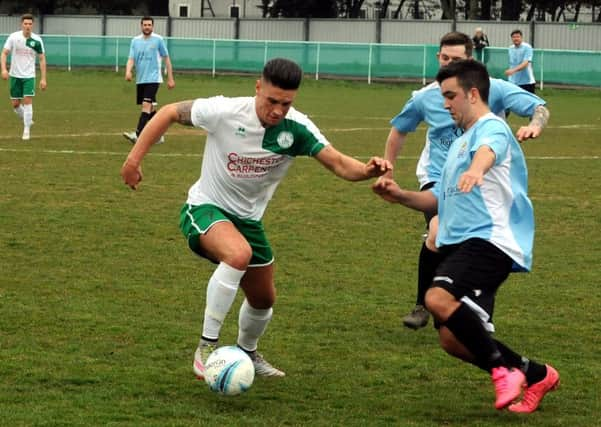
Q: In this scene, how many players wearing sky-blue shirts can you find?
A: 4